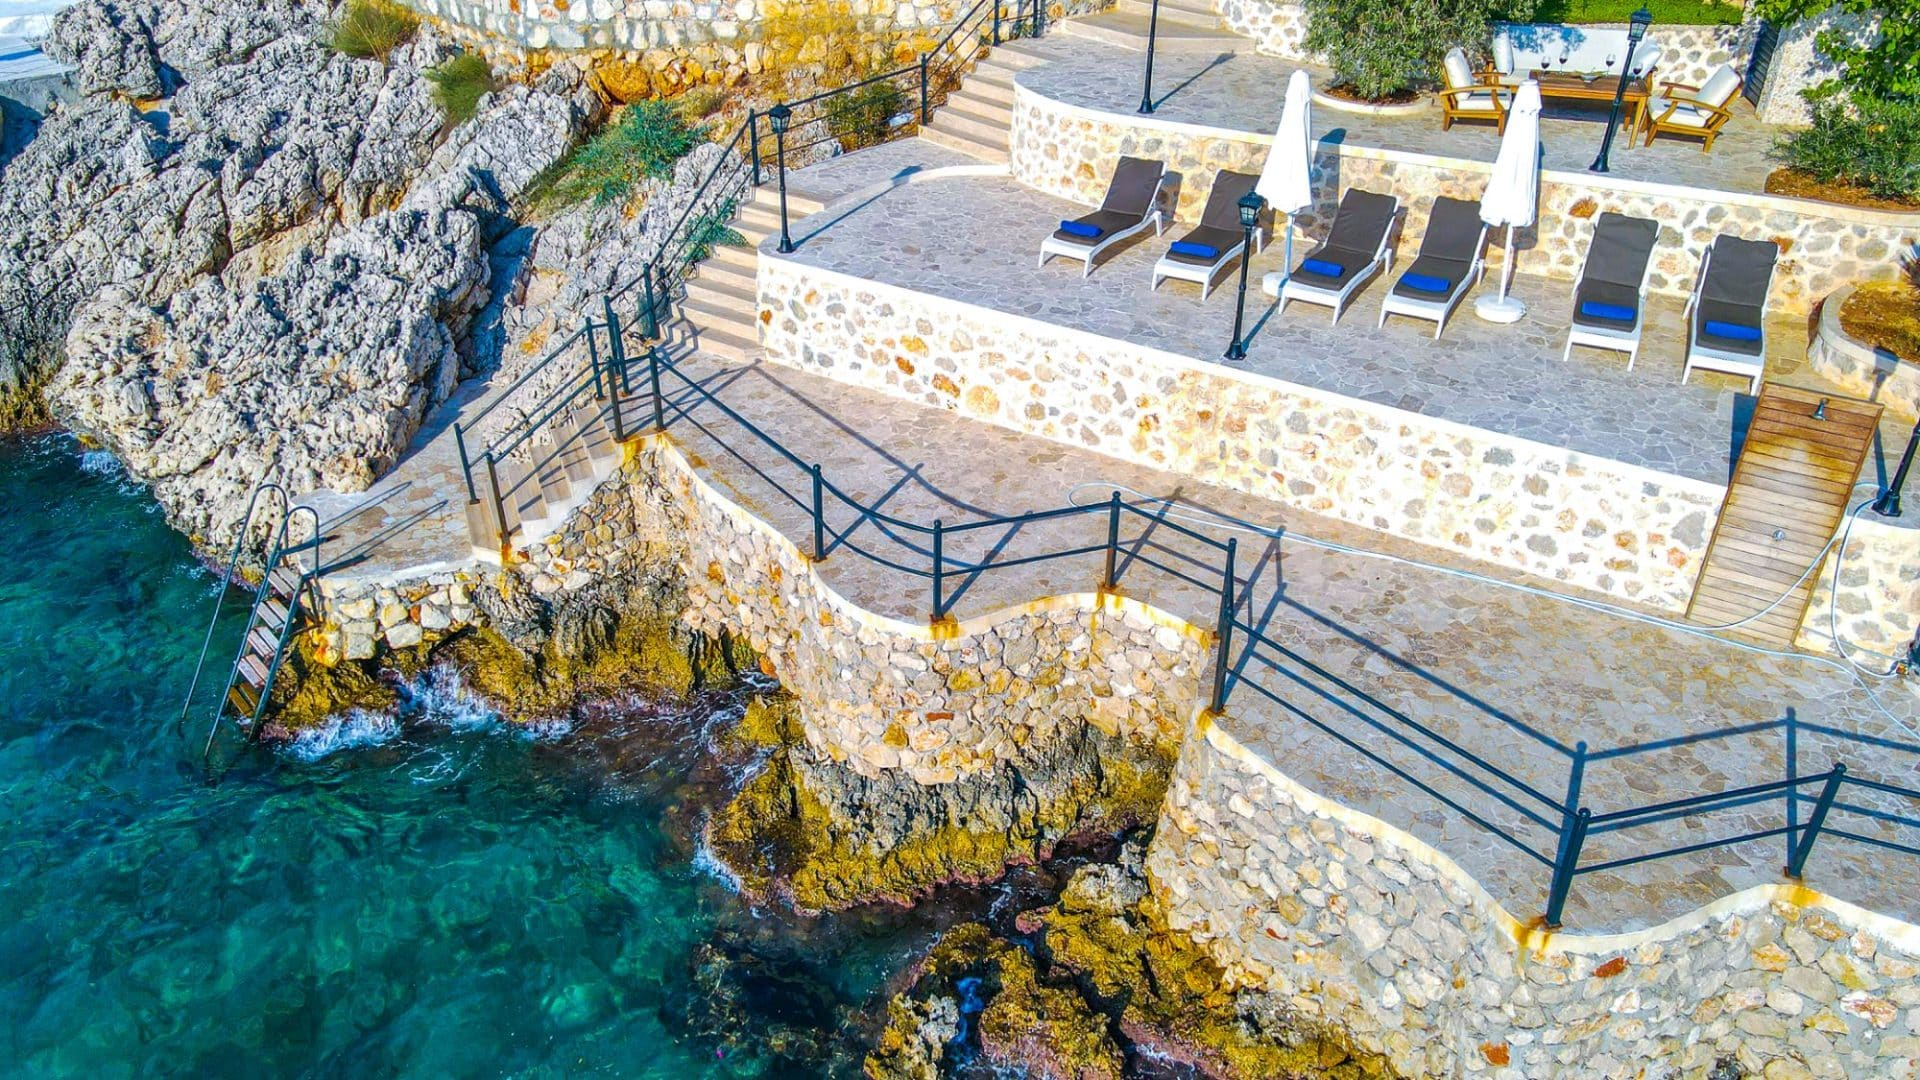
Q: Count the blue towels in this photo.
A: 6